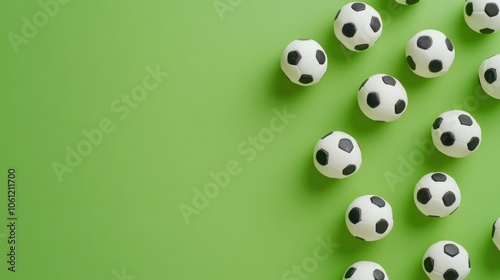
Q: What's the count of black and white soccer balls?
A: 14